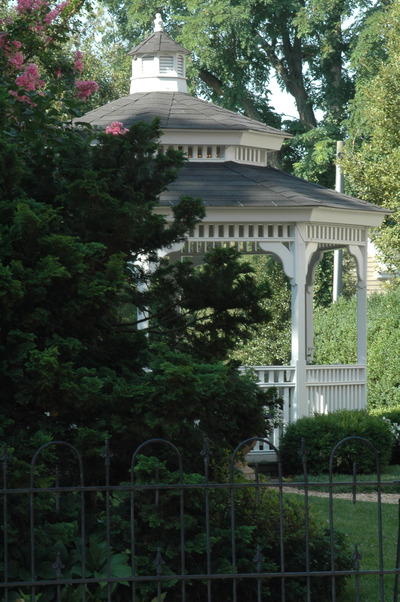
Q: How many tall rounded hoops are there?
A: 4